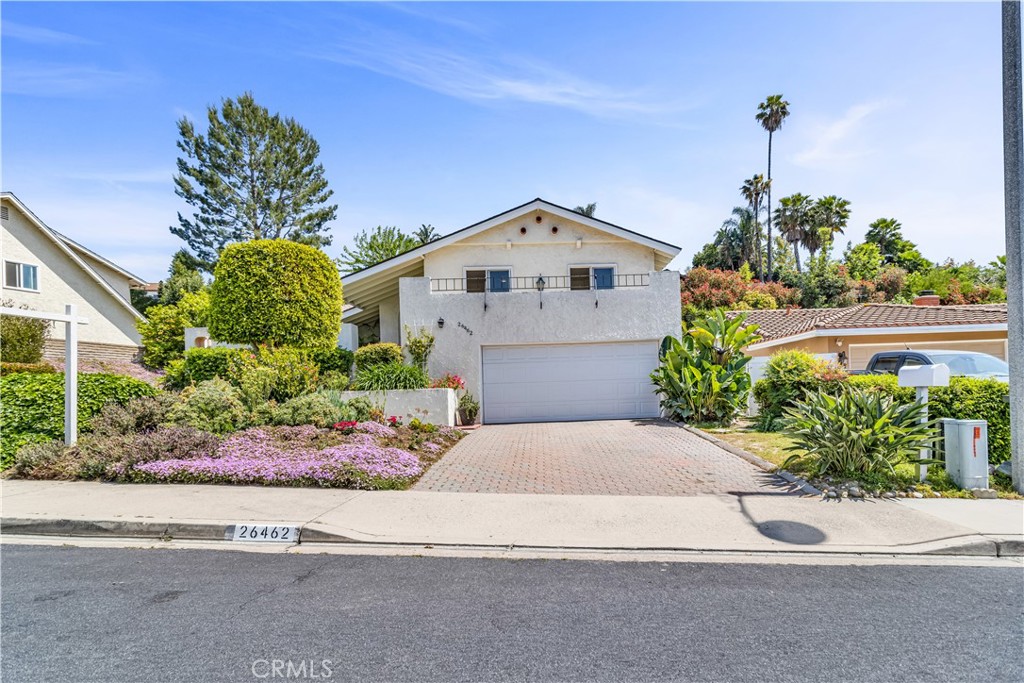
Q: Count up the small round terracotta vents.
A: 3